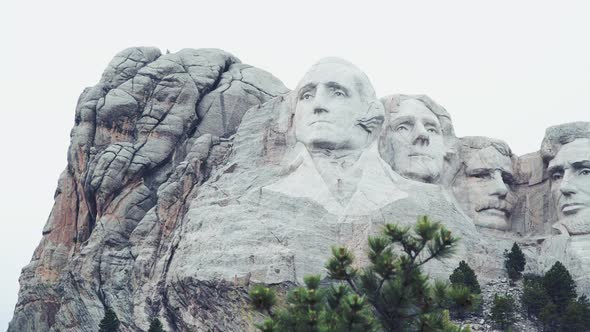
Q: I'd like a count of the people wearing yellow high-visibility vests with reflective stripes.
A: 0